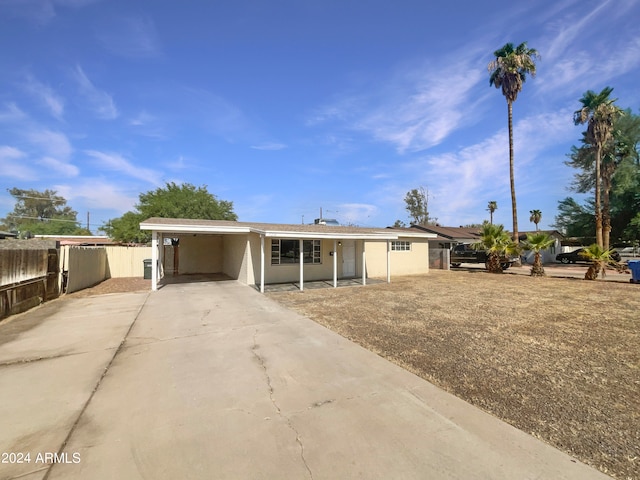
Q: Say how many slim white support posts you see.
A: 6